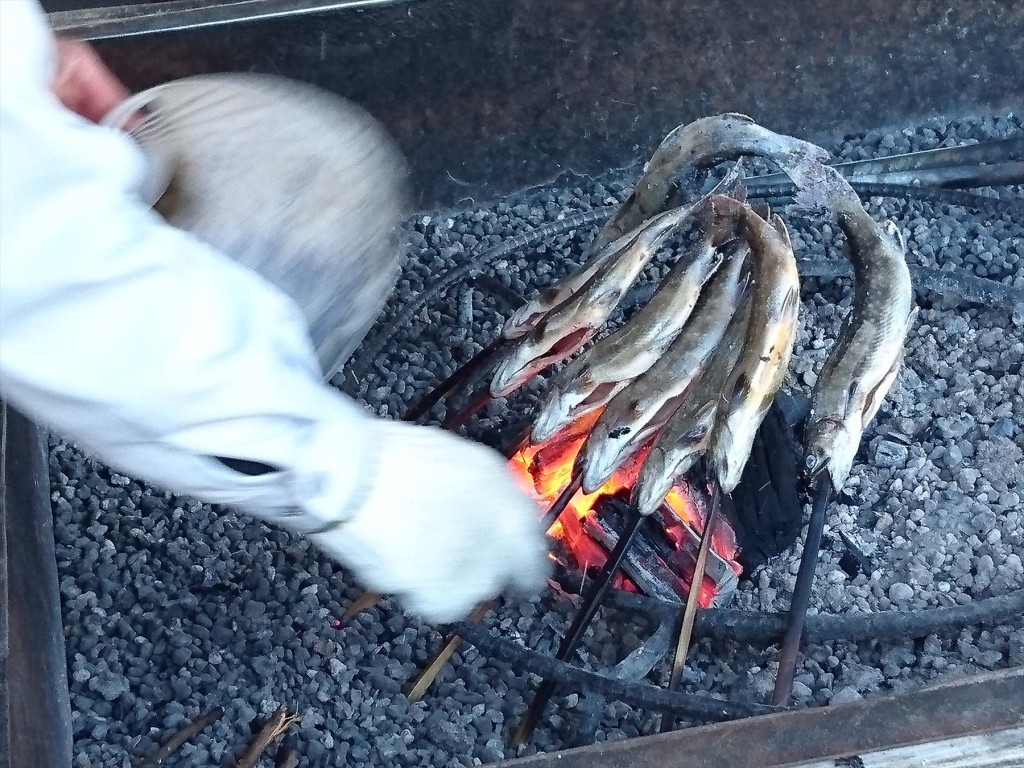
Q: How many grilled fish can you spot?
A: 8